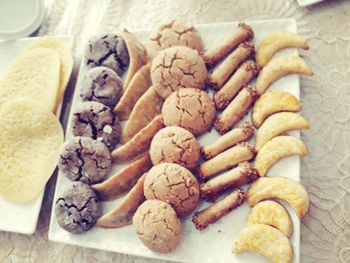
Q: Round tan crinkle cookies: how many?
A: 6